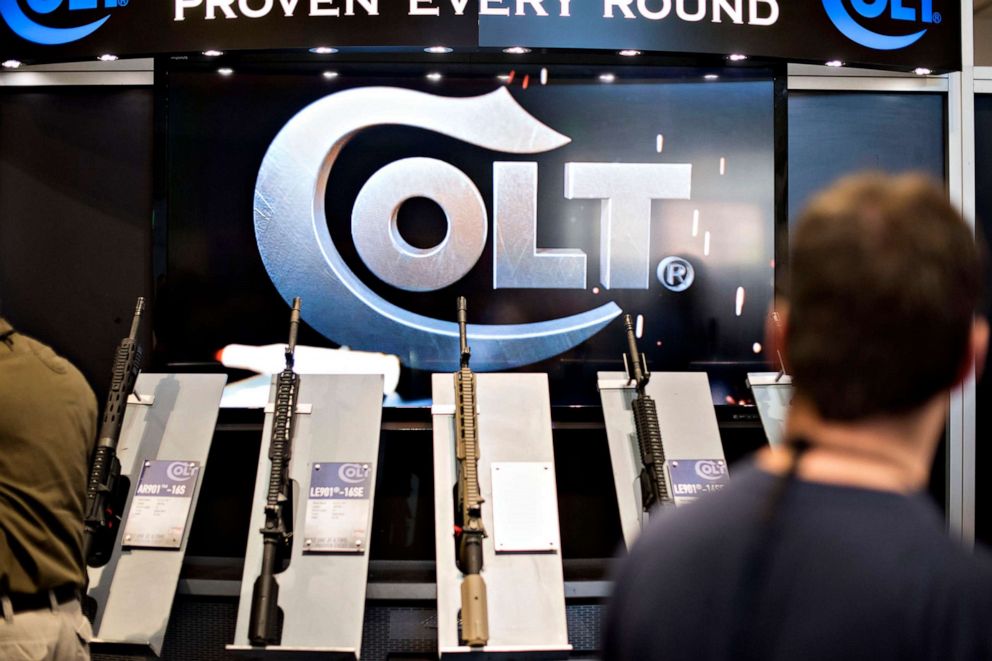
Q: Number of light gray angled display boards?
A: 5